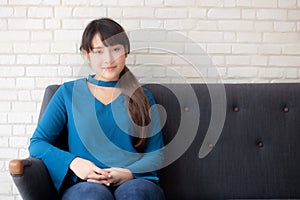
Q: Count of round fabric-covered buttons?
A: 5